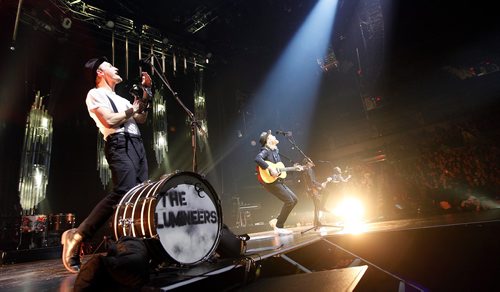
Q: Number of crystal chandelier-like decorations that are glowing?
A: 4